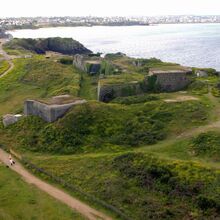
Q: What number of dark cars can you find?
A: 0